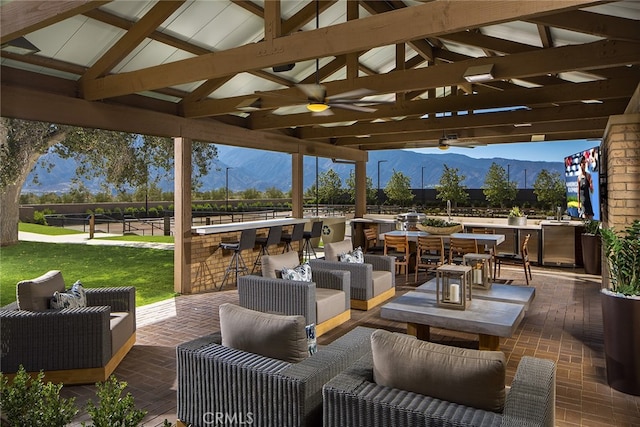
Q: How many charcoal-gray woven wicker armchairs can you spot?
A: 5